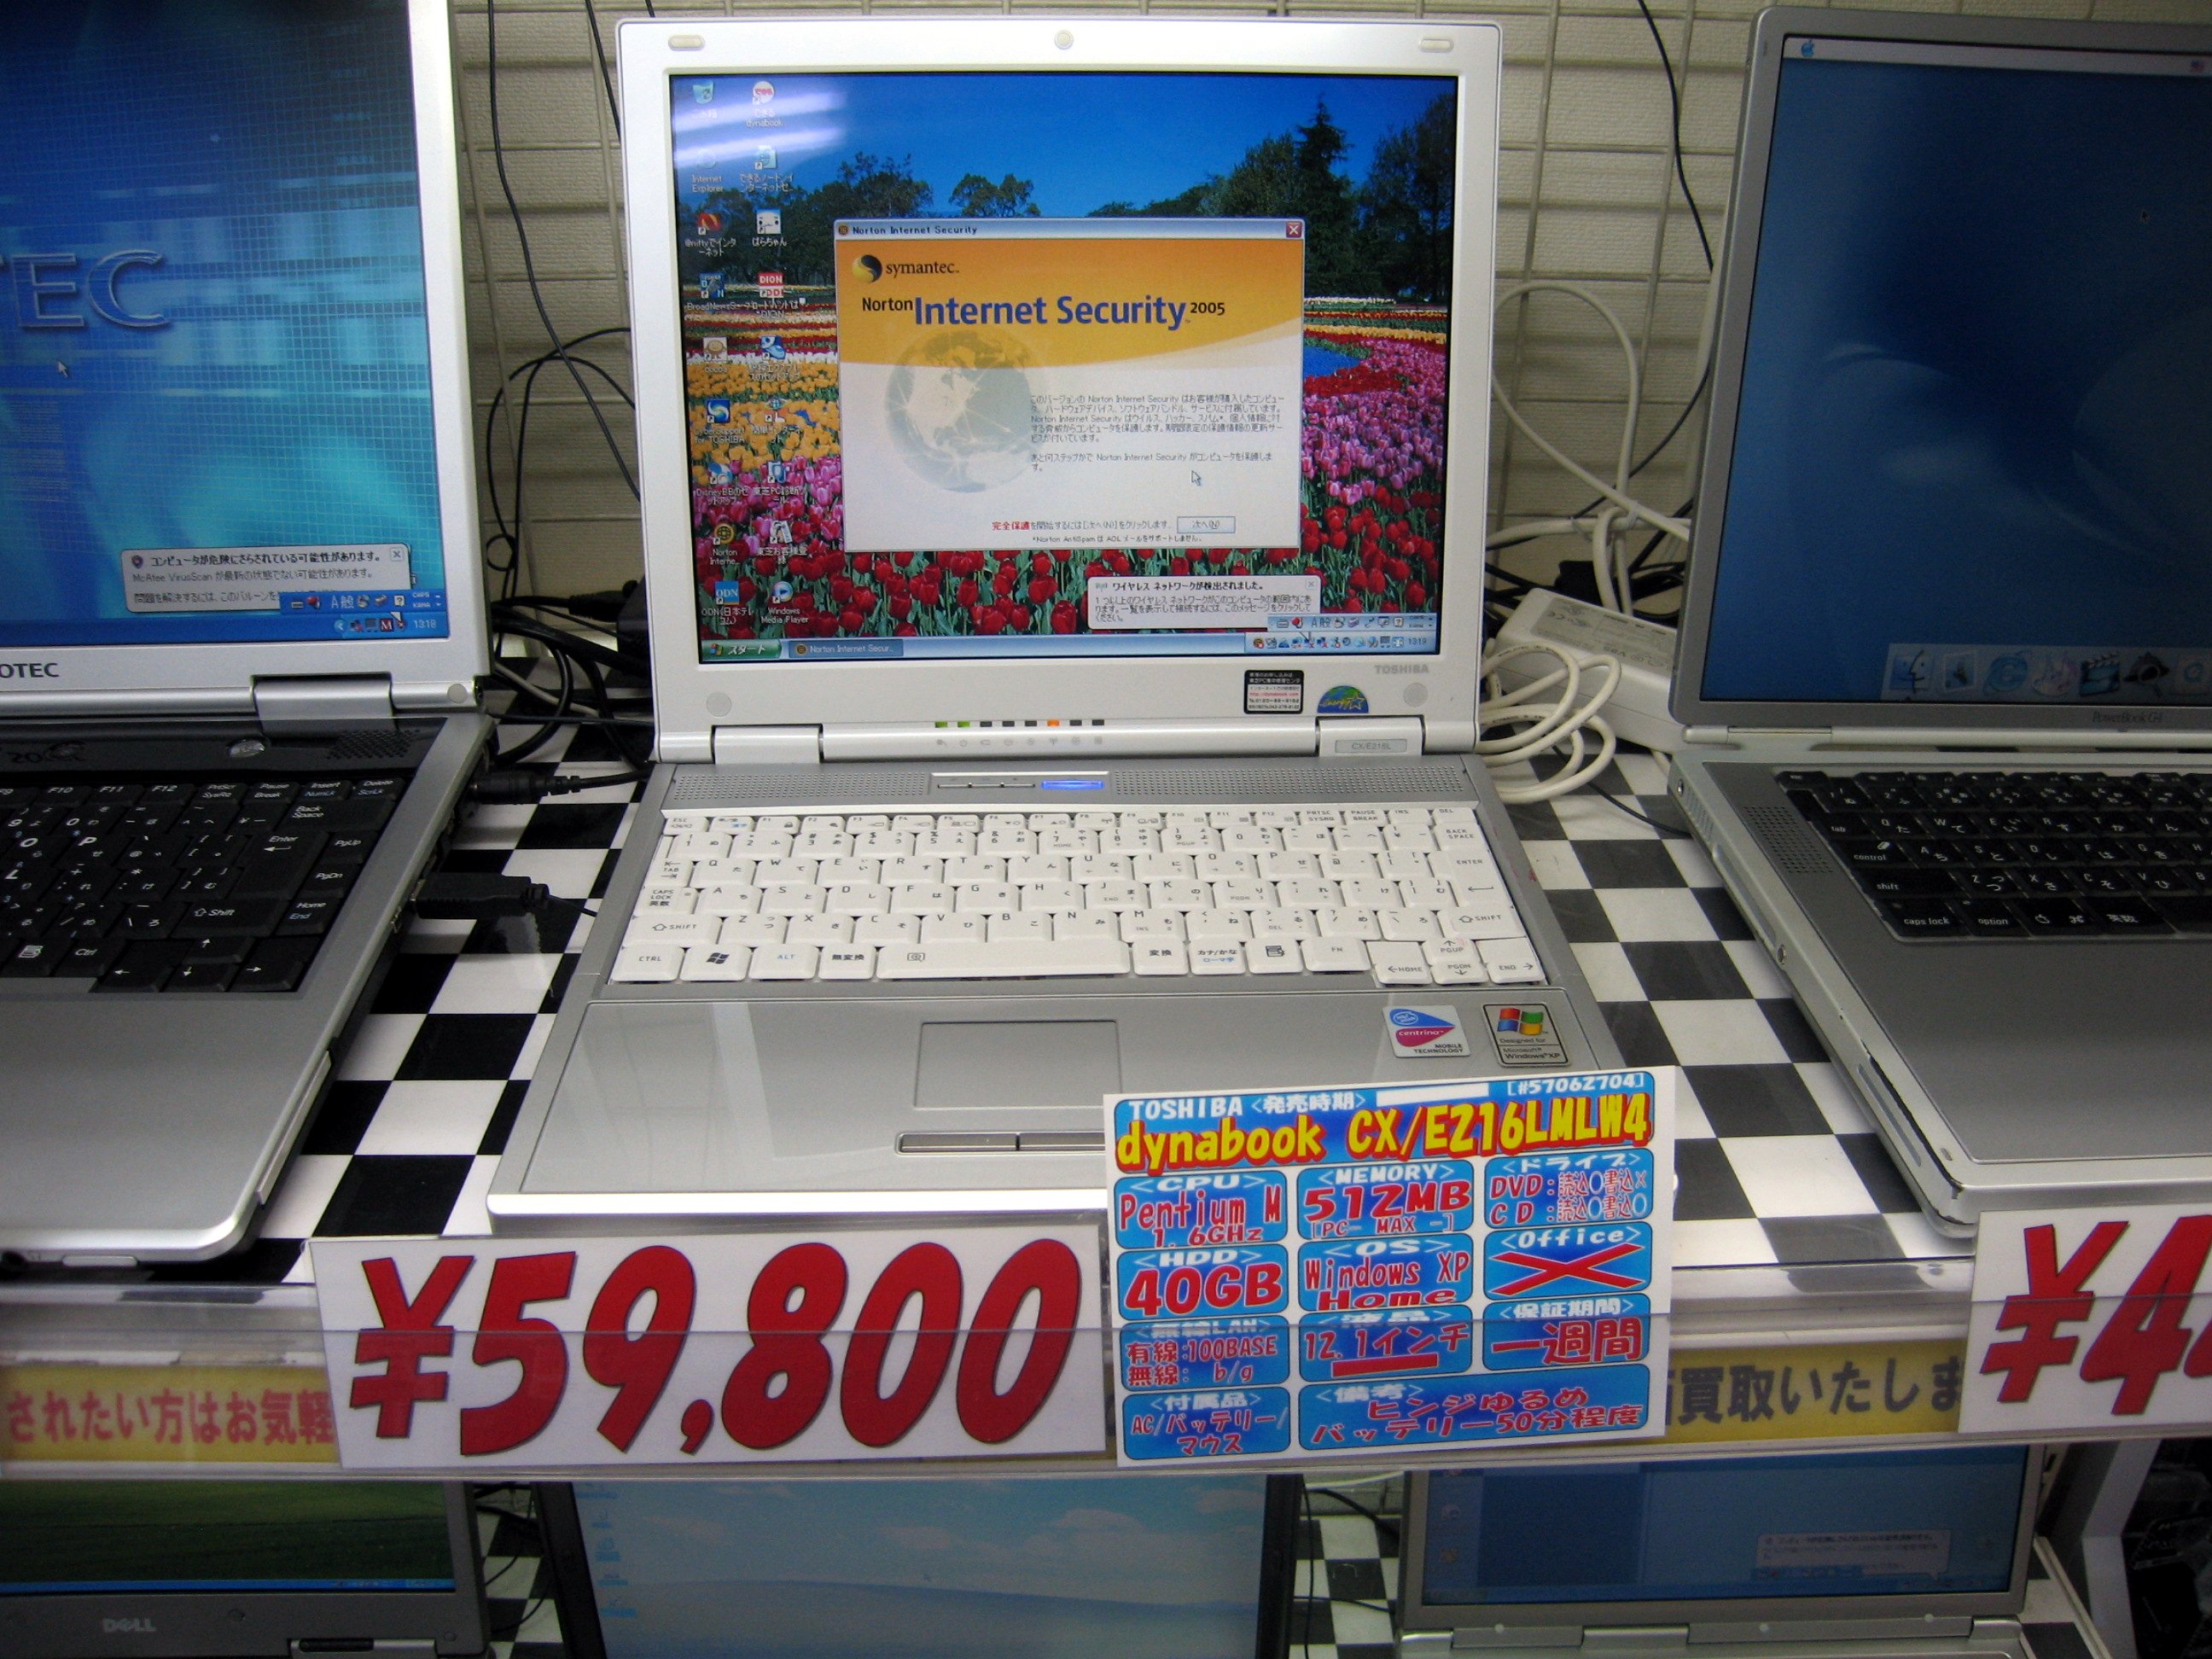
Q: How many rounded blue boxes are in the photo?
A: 12